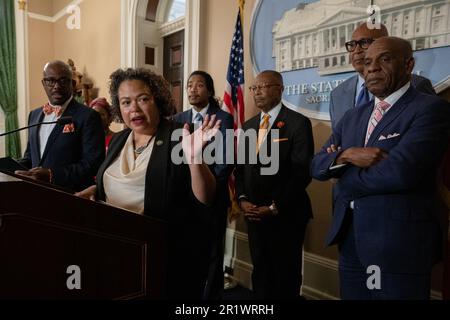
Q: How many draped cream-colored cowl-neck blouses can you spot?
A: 1